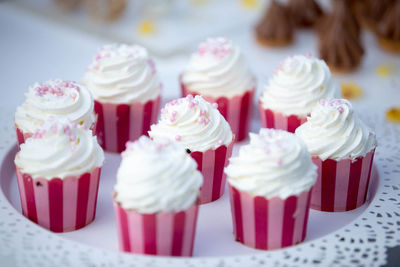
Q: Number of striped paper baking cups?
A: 9